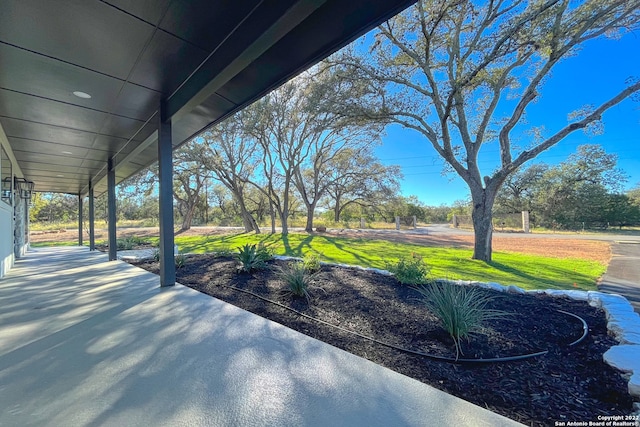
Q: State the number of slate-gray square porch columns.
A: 4